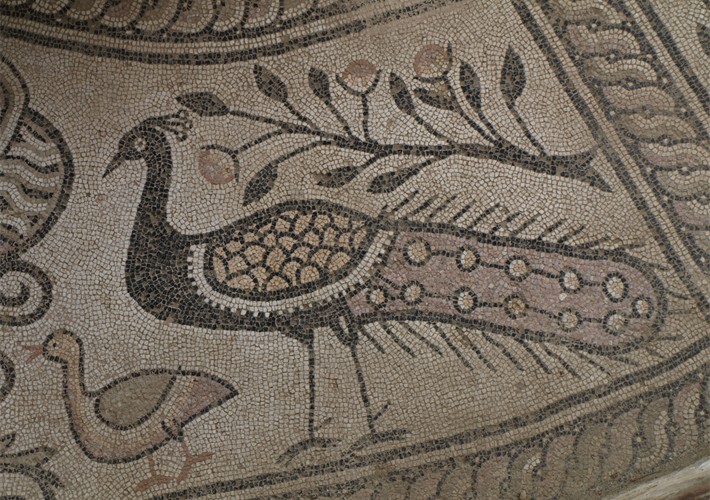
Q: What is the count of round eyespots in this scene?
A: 12